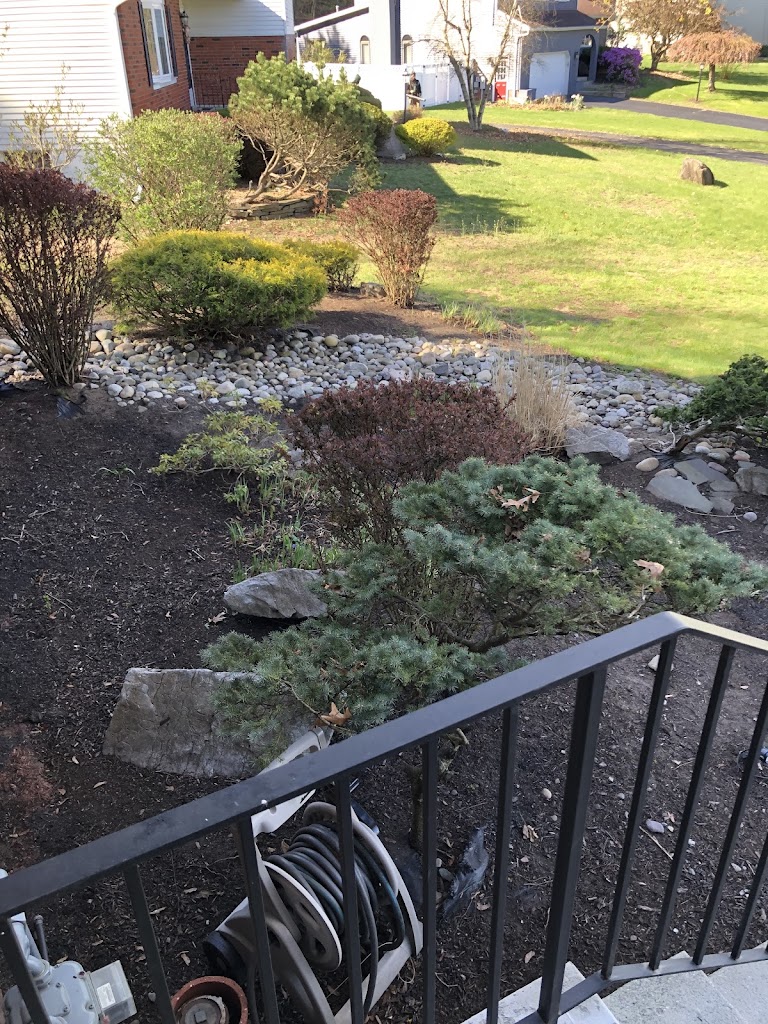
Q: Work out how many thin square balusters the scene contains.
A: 10